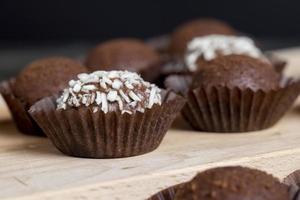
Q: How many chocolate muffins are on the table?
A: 7